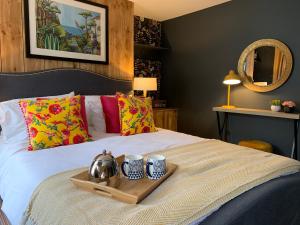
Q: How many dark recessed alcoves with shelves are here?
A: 1